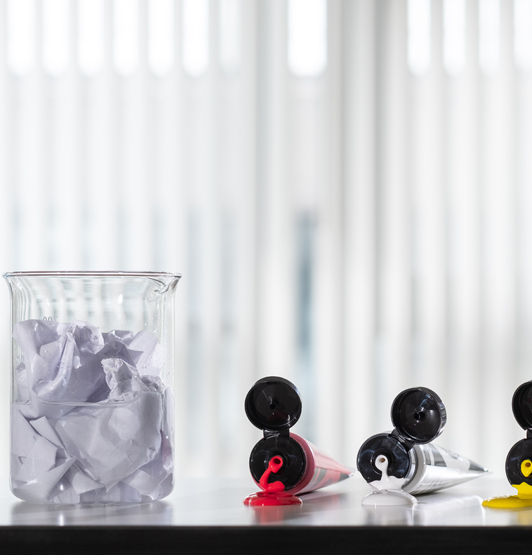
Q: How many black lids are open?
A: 3